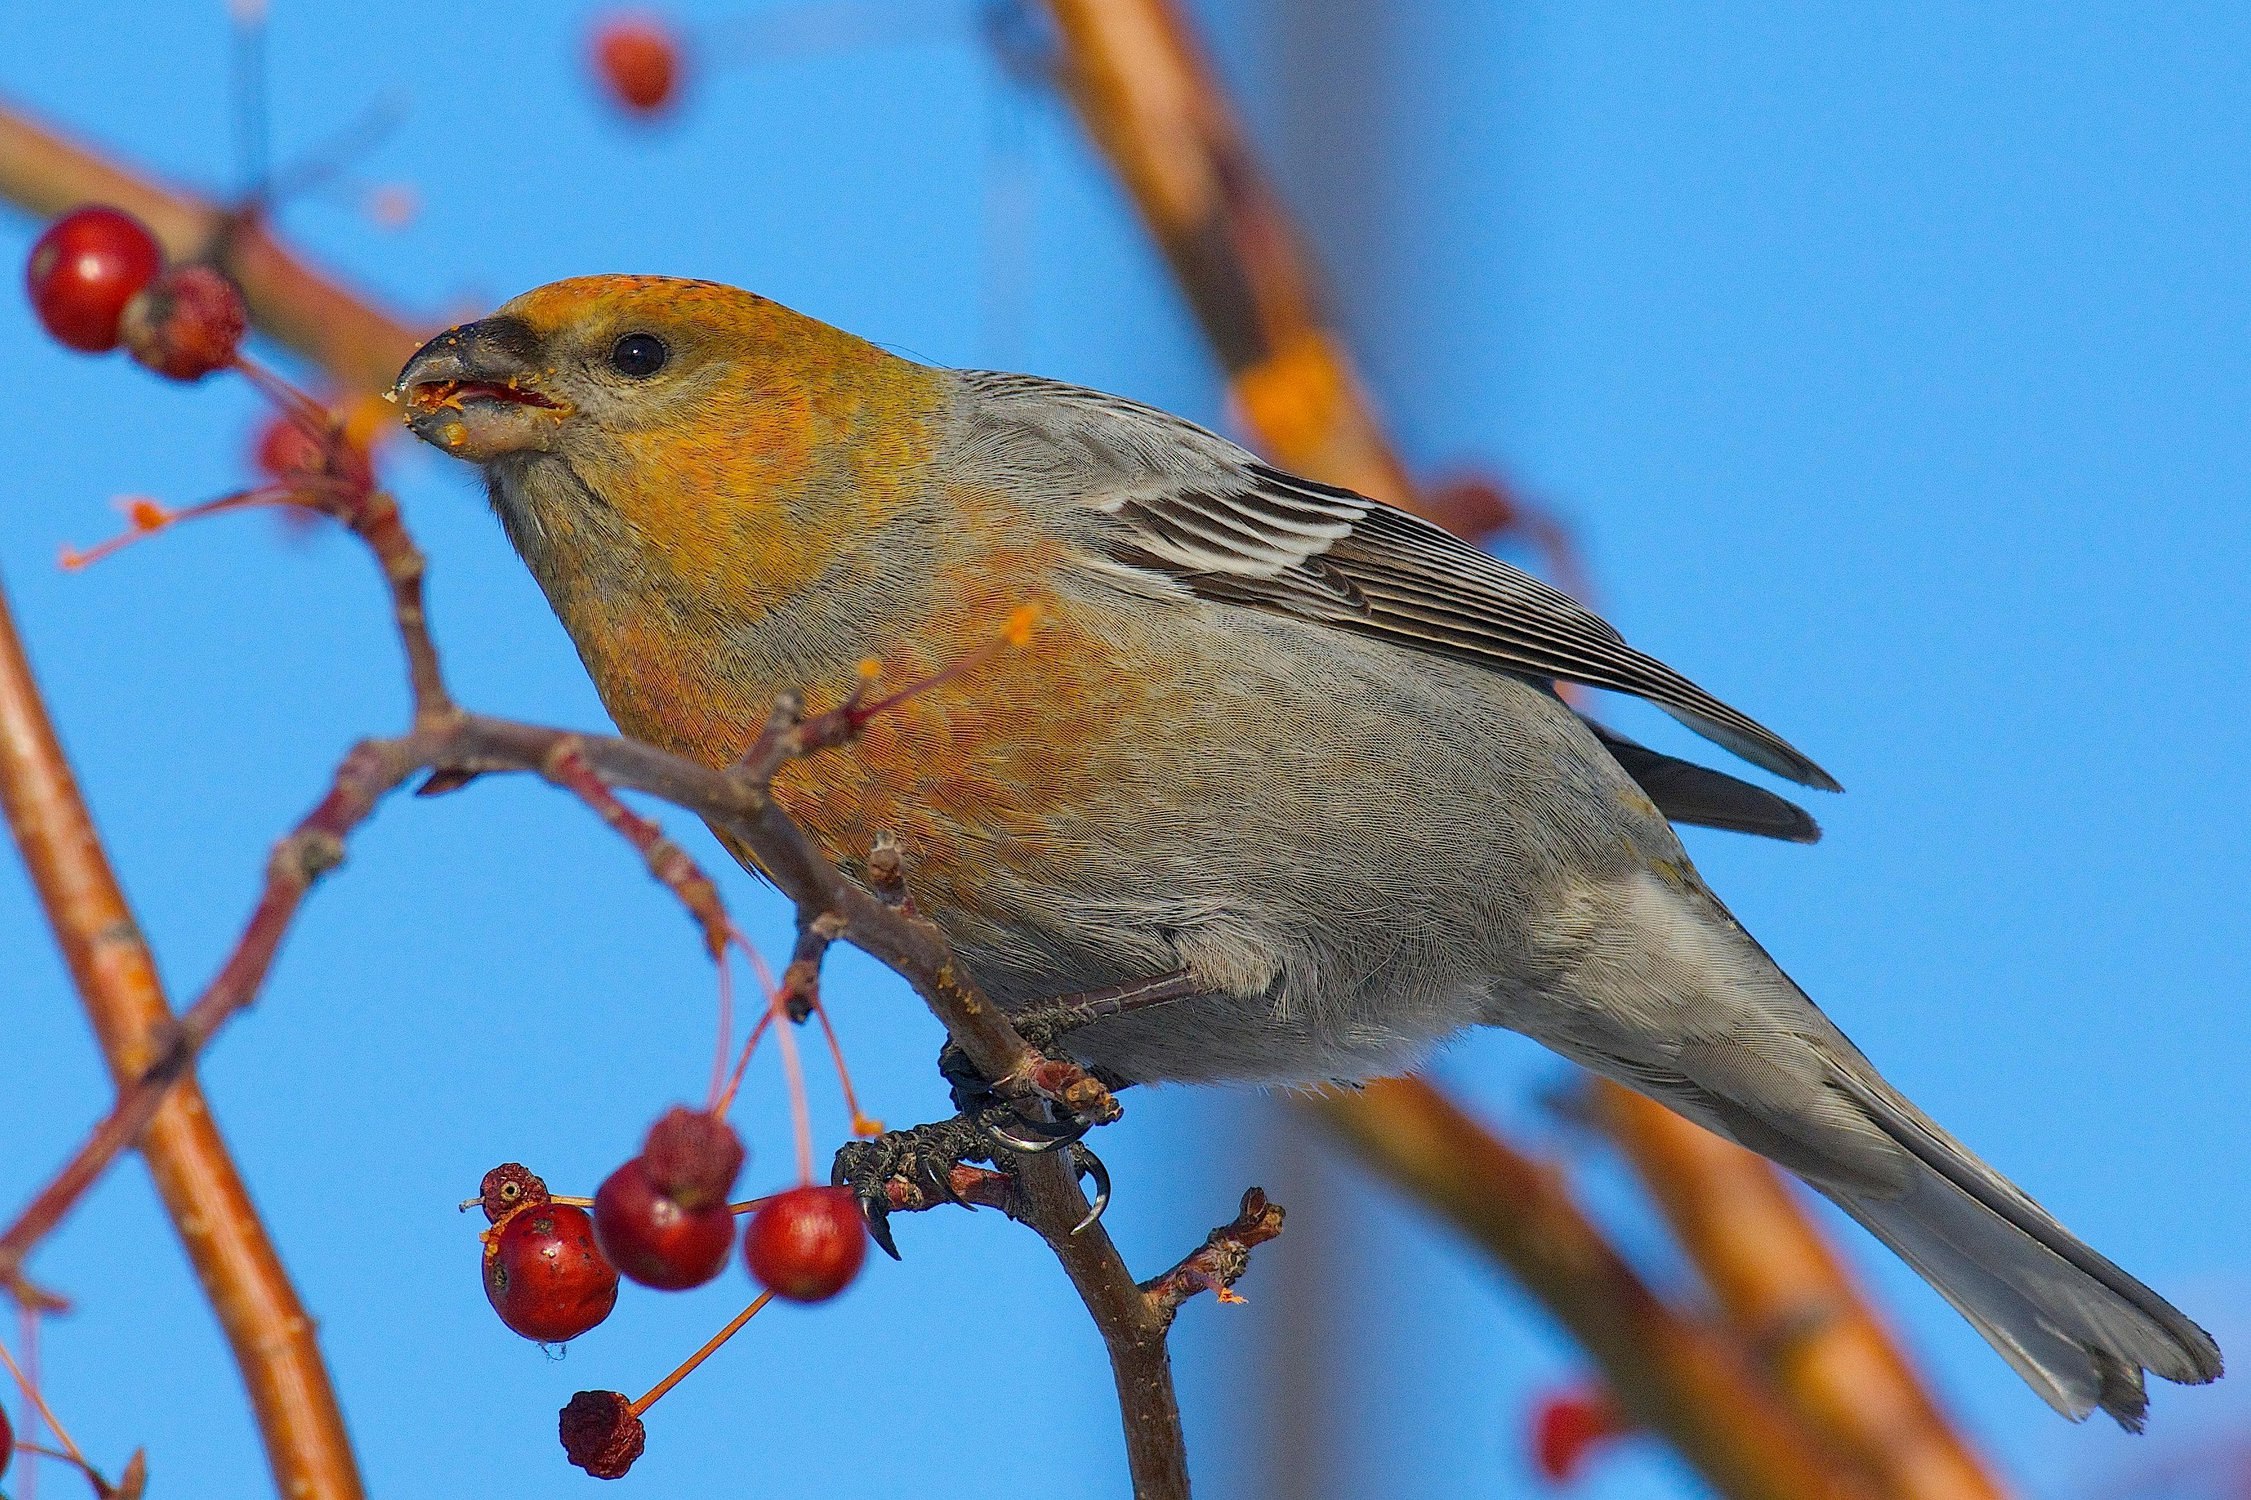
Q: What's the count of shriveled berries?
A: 4